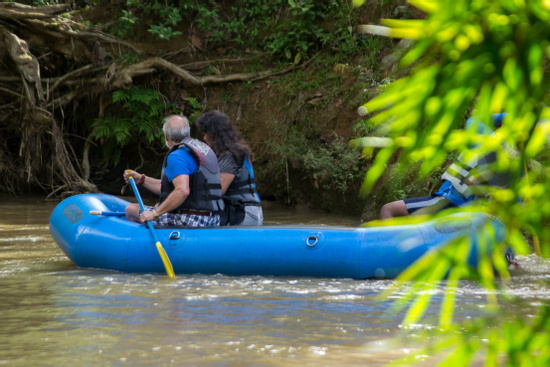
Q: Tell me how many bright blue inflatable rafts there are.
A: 1